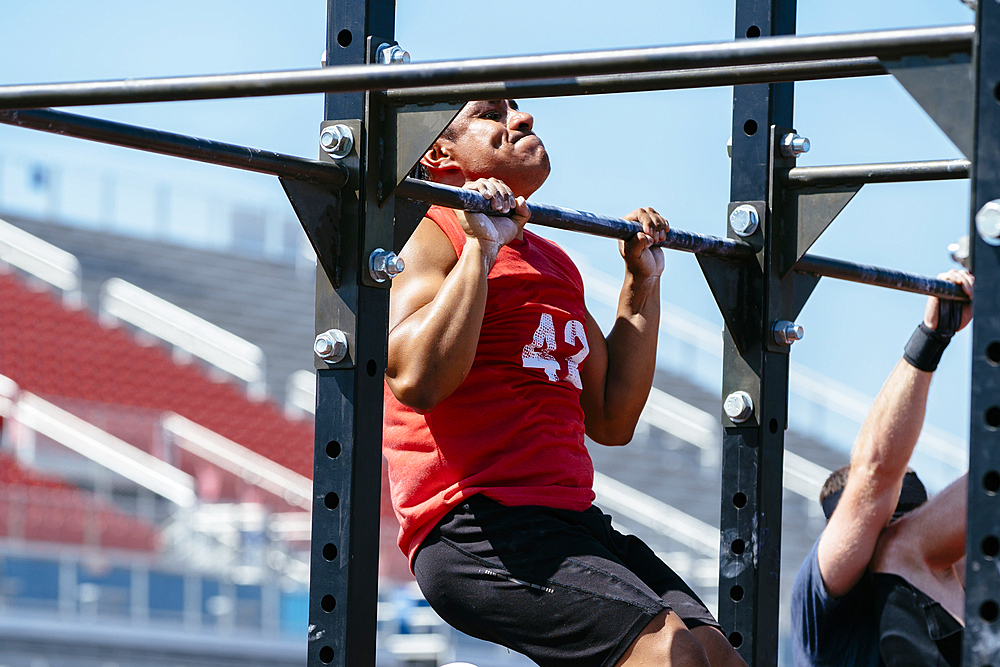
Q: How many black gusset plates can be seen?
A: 7